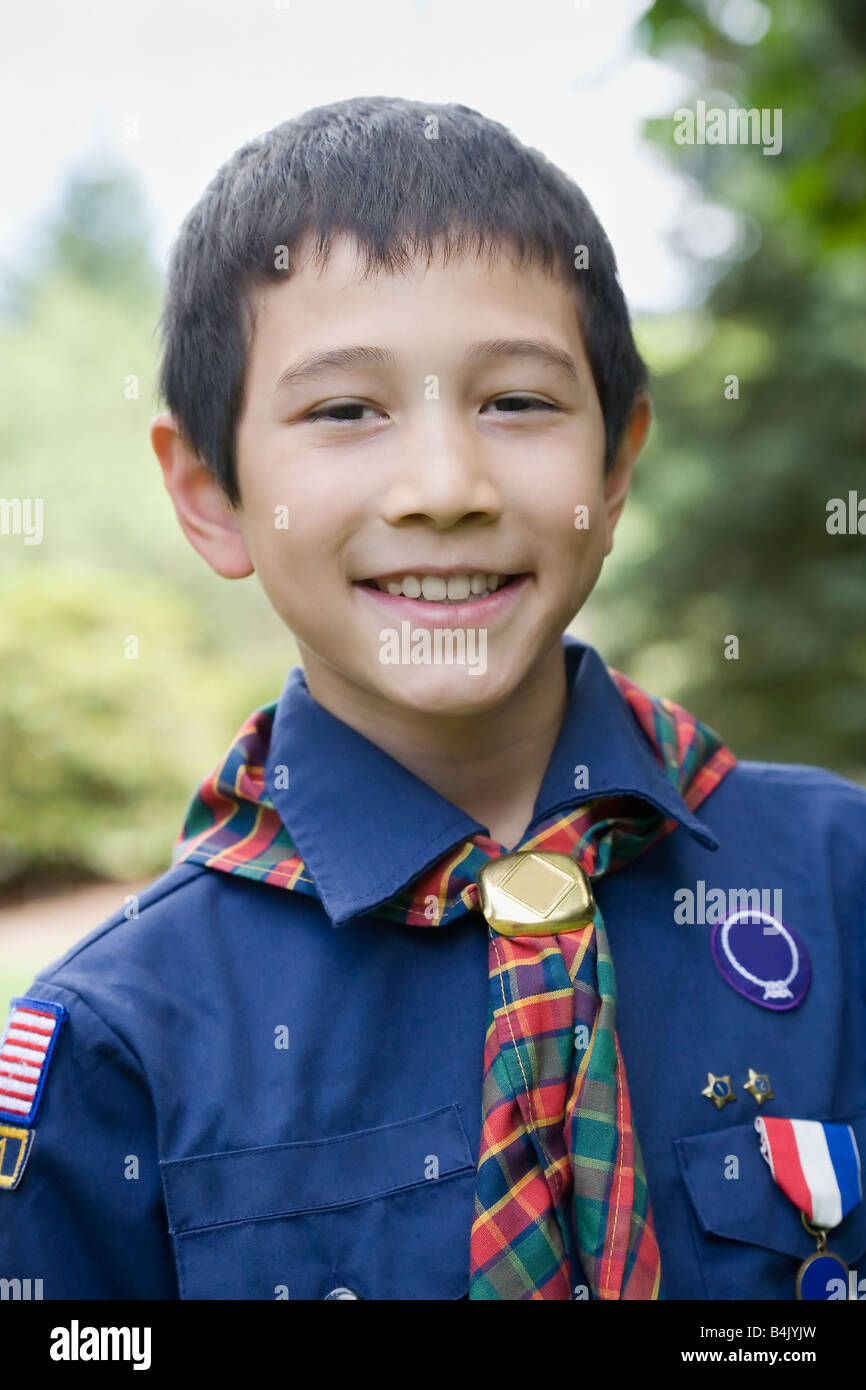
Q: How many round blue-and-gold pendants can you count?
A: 1